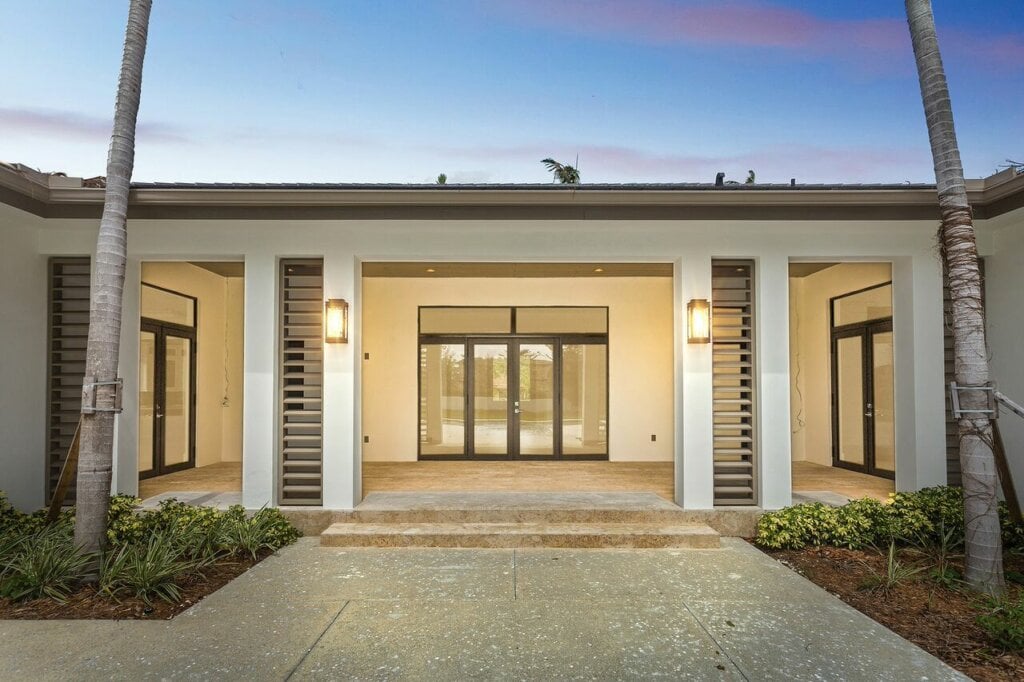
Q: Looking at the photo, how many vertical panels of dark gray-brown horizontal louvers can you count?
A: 4